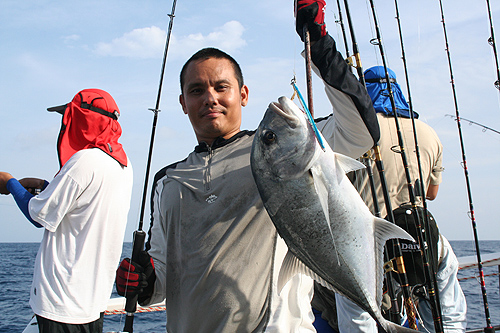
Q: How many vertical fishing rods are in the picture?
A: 7